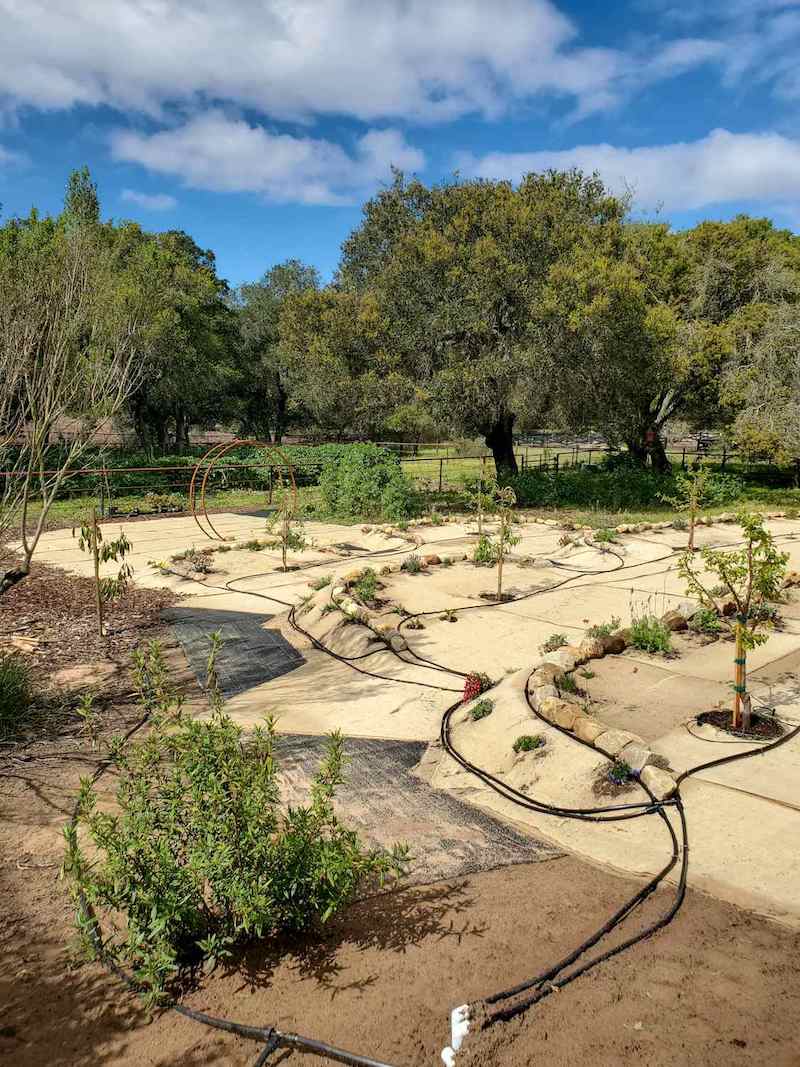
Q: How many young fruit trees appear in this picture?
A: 6